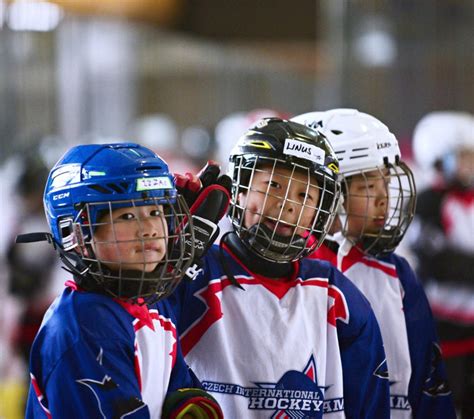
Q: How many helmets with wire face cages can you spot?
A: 3